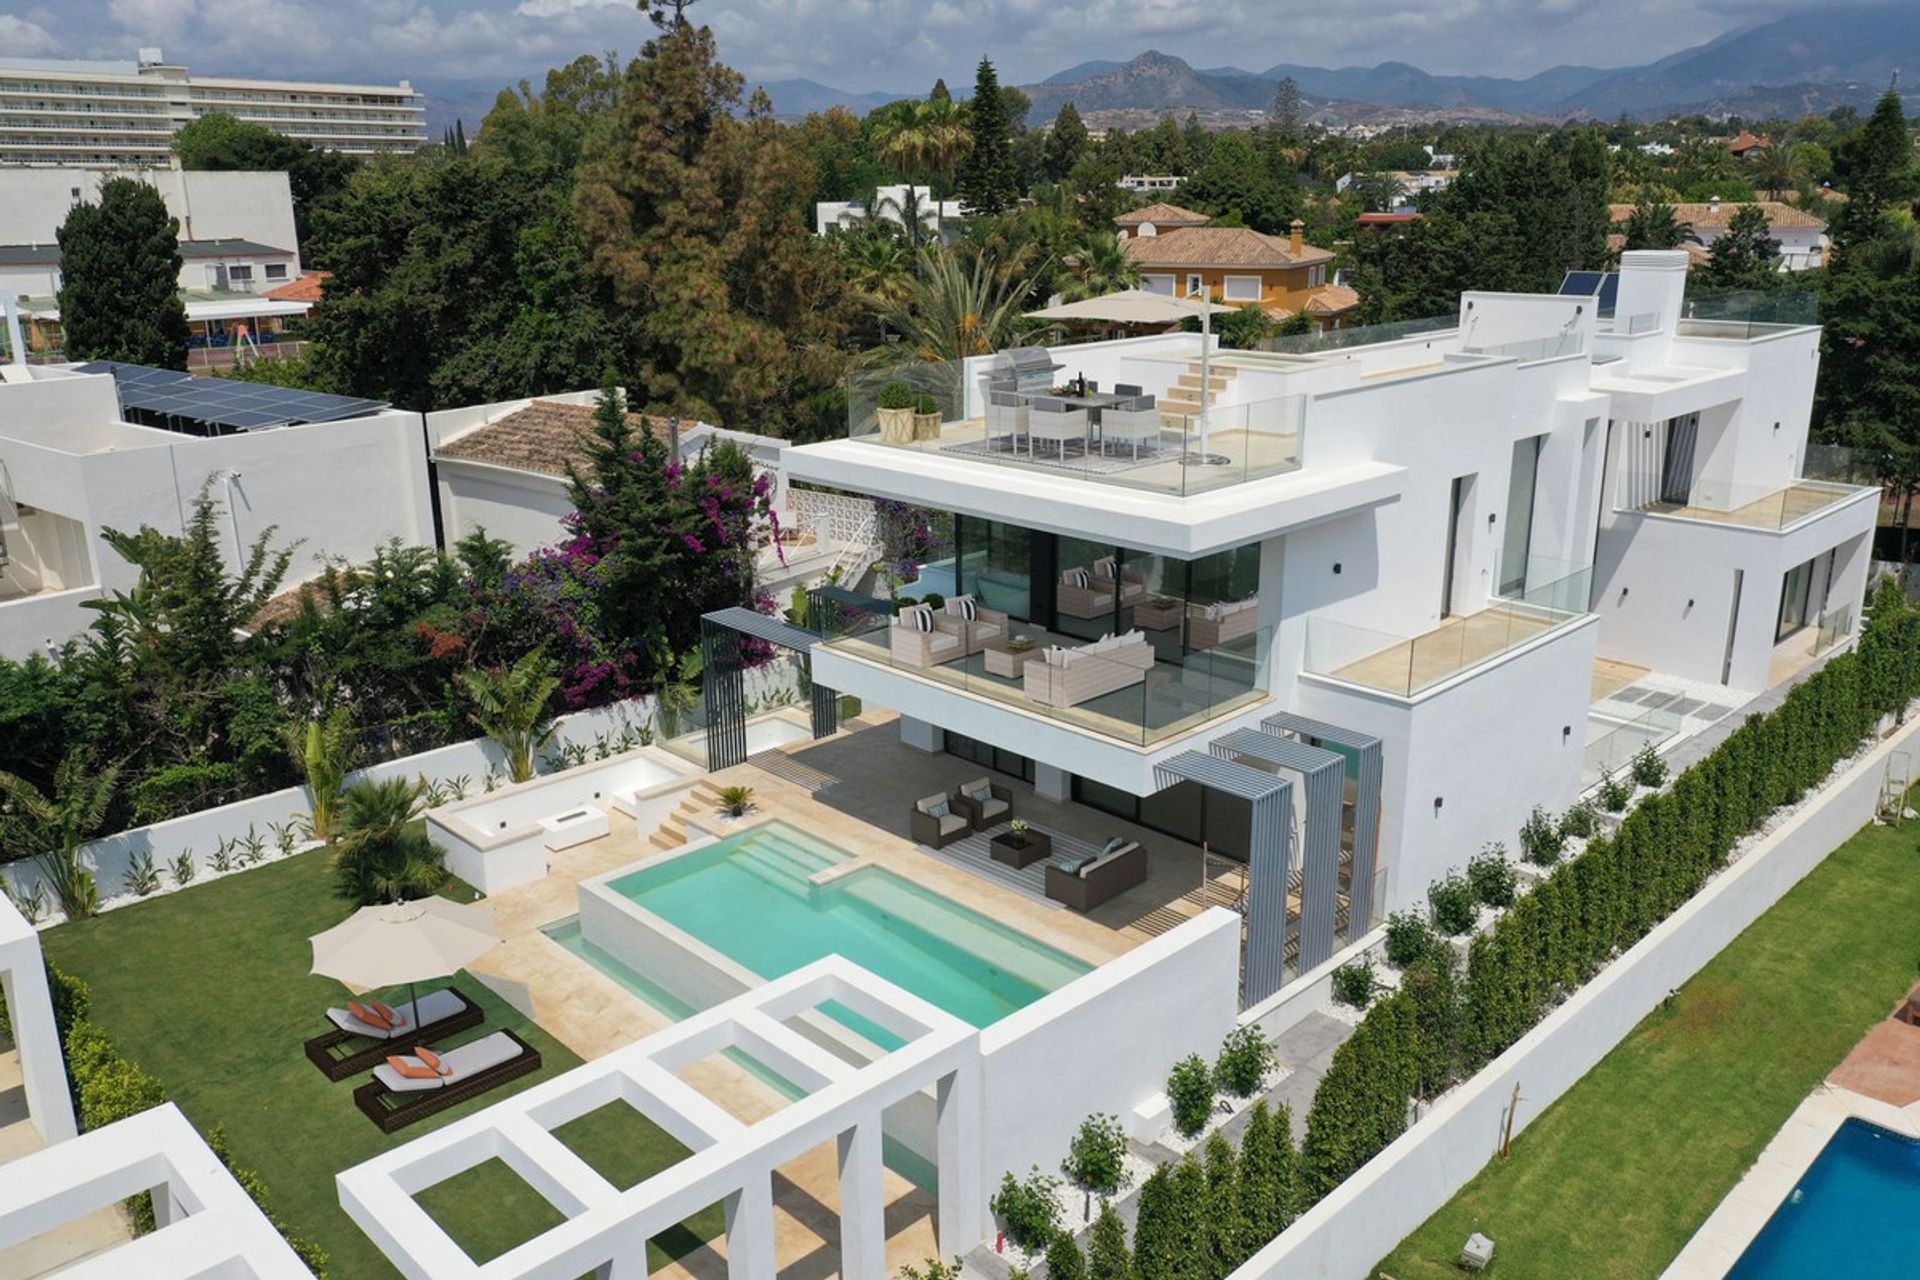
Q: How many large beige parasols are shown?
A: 2